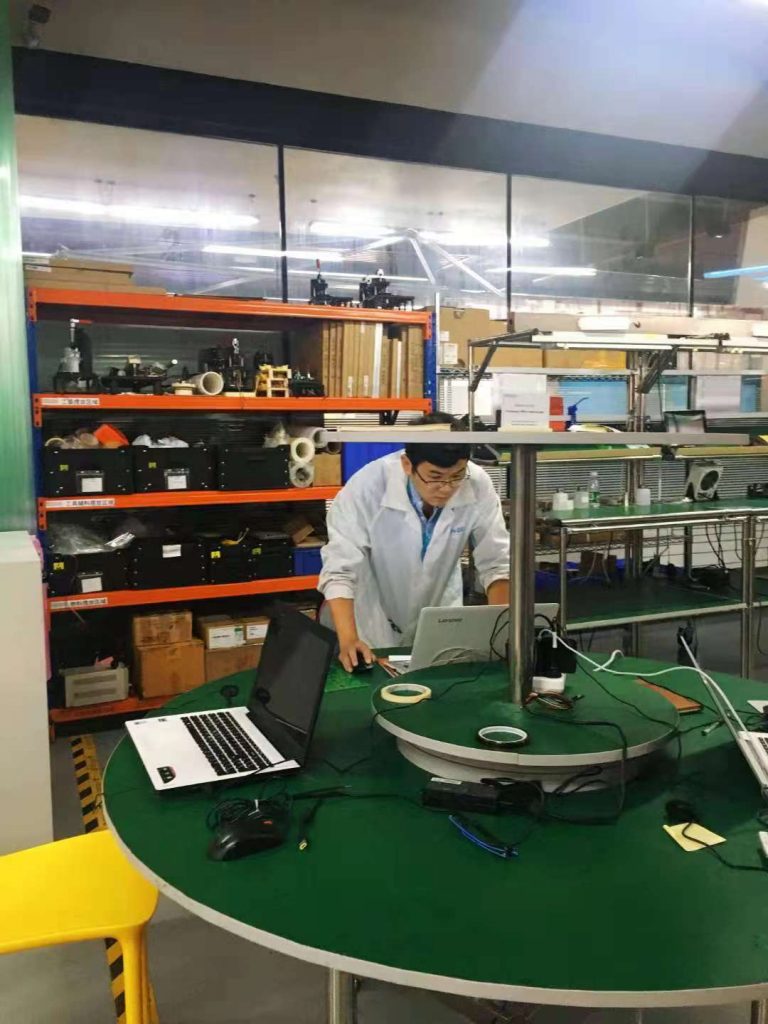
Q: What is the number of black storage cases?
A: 7